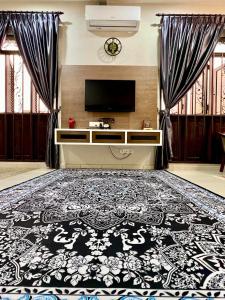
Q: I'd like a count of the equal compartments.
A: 3